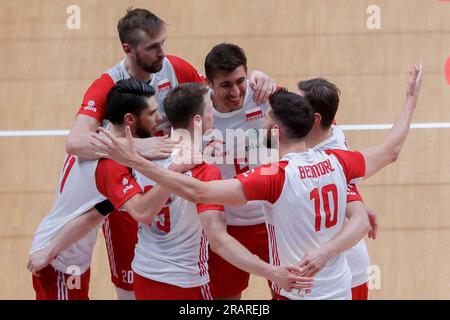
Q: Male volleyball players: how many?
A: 6